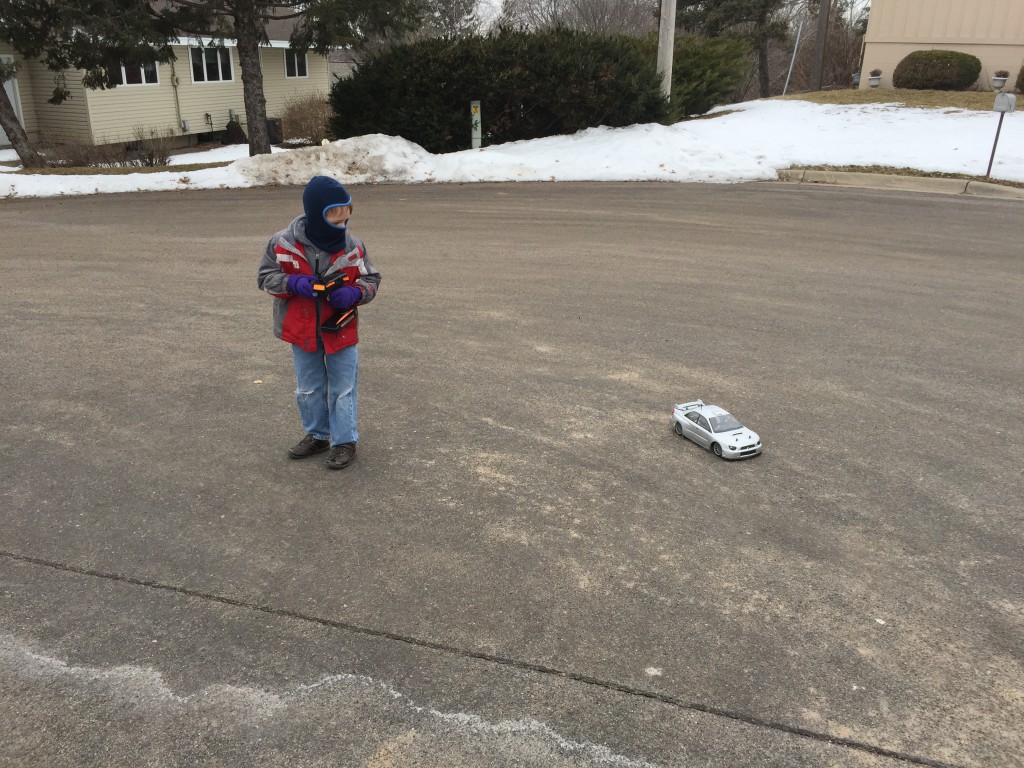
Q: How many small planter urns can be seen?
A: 2